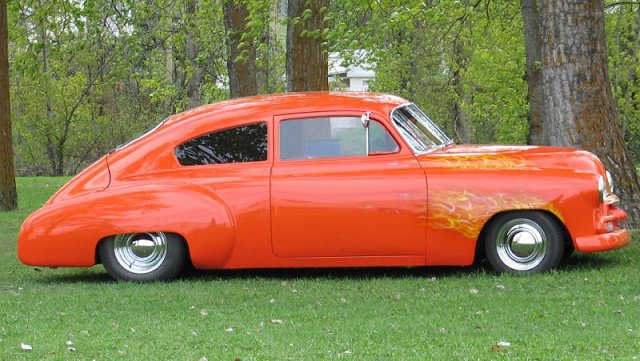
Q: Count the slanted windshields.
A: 1